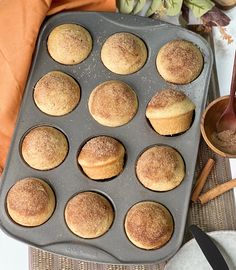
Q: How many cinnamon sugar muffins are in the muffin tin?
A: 12